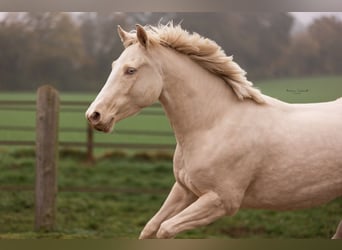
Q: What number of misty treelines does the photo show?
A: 1